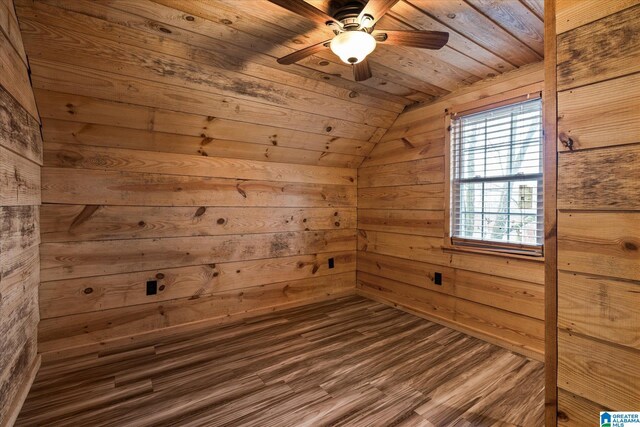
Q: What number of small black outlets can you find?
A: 3